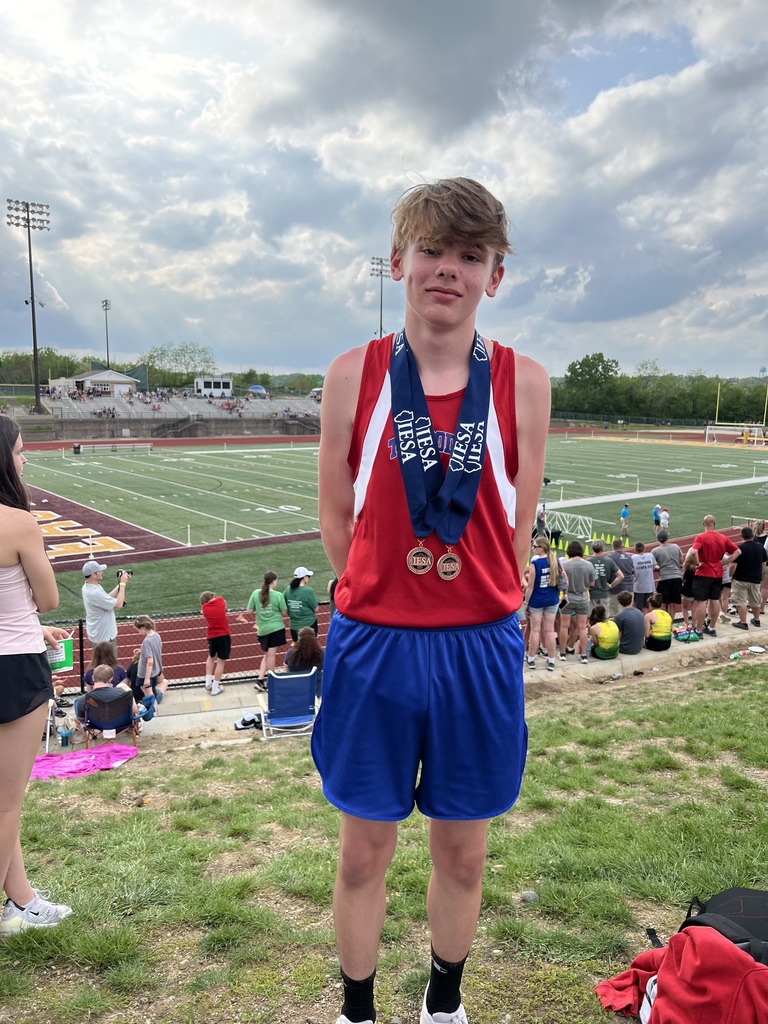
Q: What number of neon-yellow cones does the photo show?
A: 13